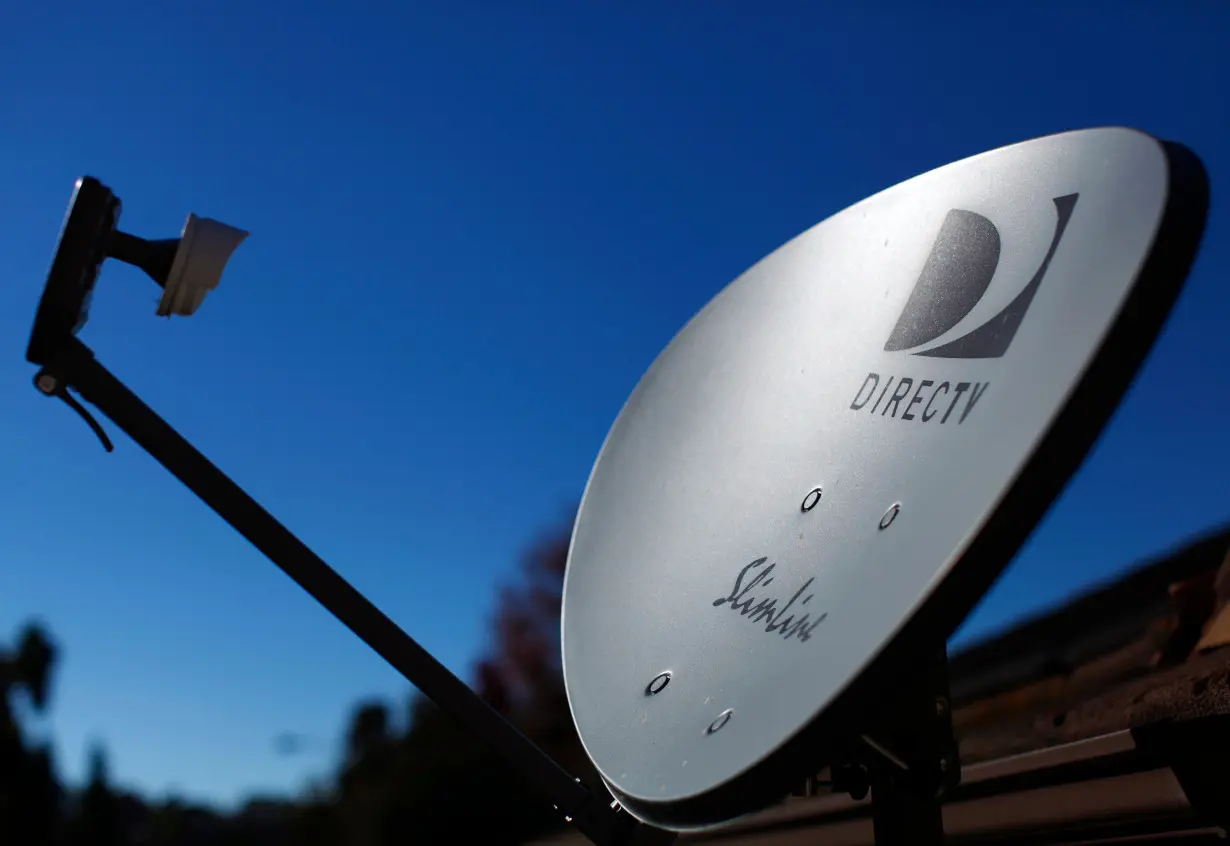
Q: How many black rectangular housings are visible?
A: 1